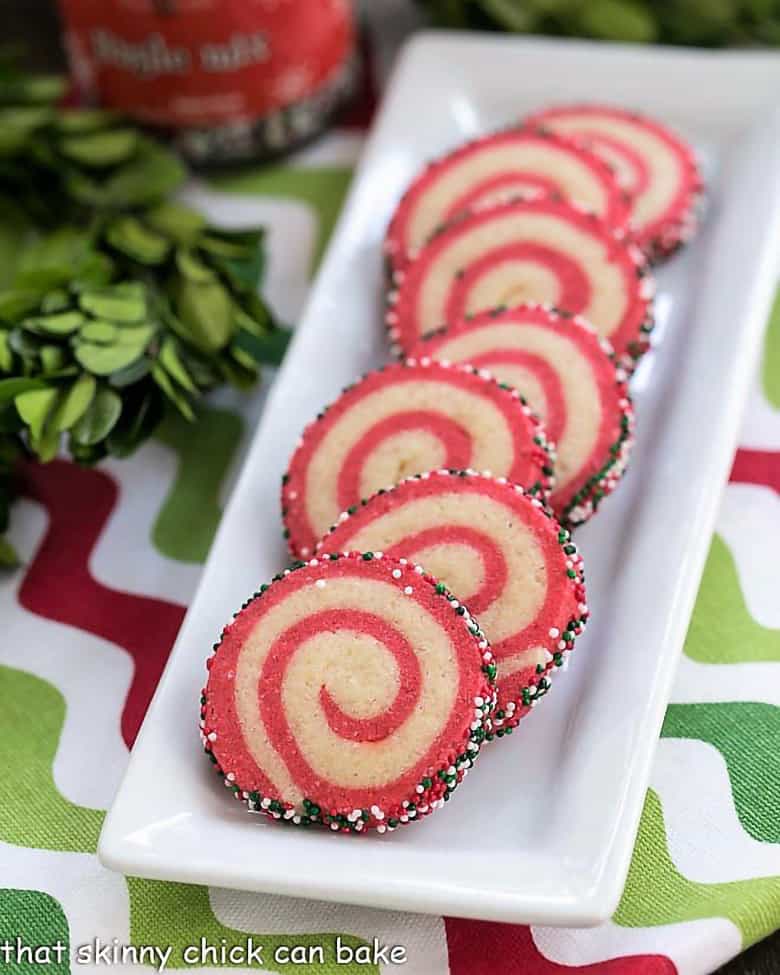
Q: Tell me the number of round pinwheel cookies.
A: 7